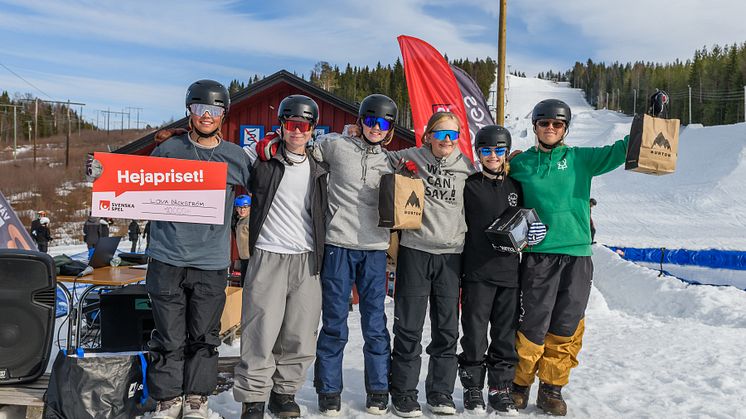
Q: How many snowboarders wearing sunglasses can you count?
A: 6